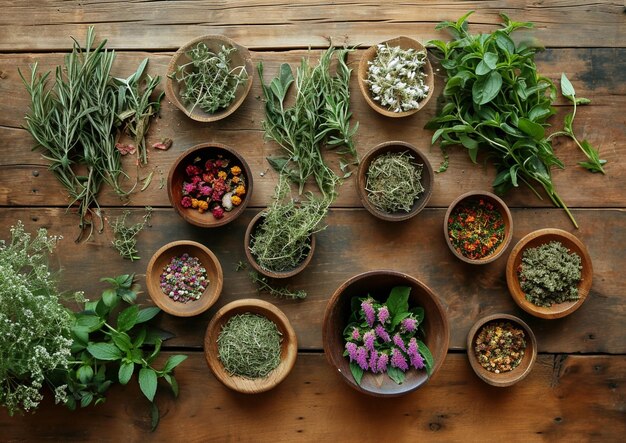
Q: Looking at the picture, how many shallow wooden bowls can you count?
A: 11